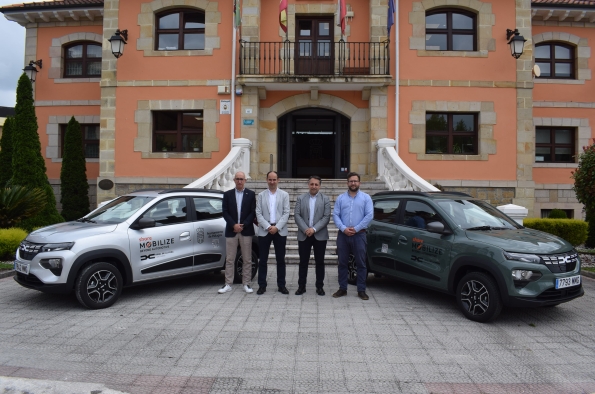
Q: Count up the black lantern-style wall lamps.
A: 3